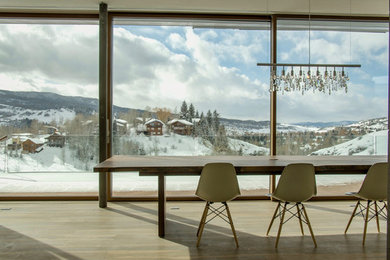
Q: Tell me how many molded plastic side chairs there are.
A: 3